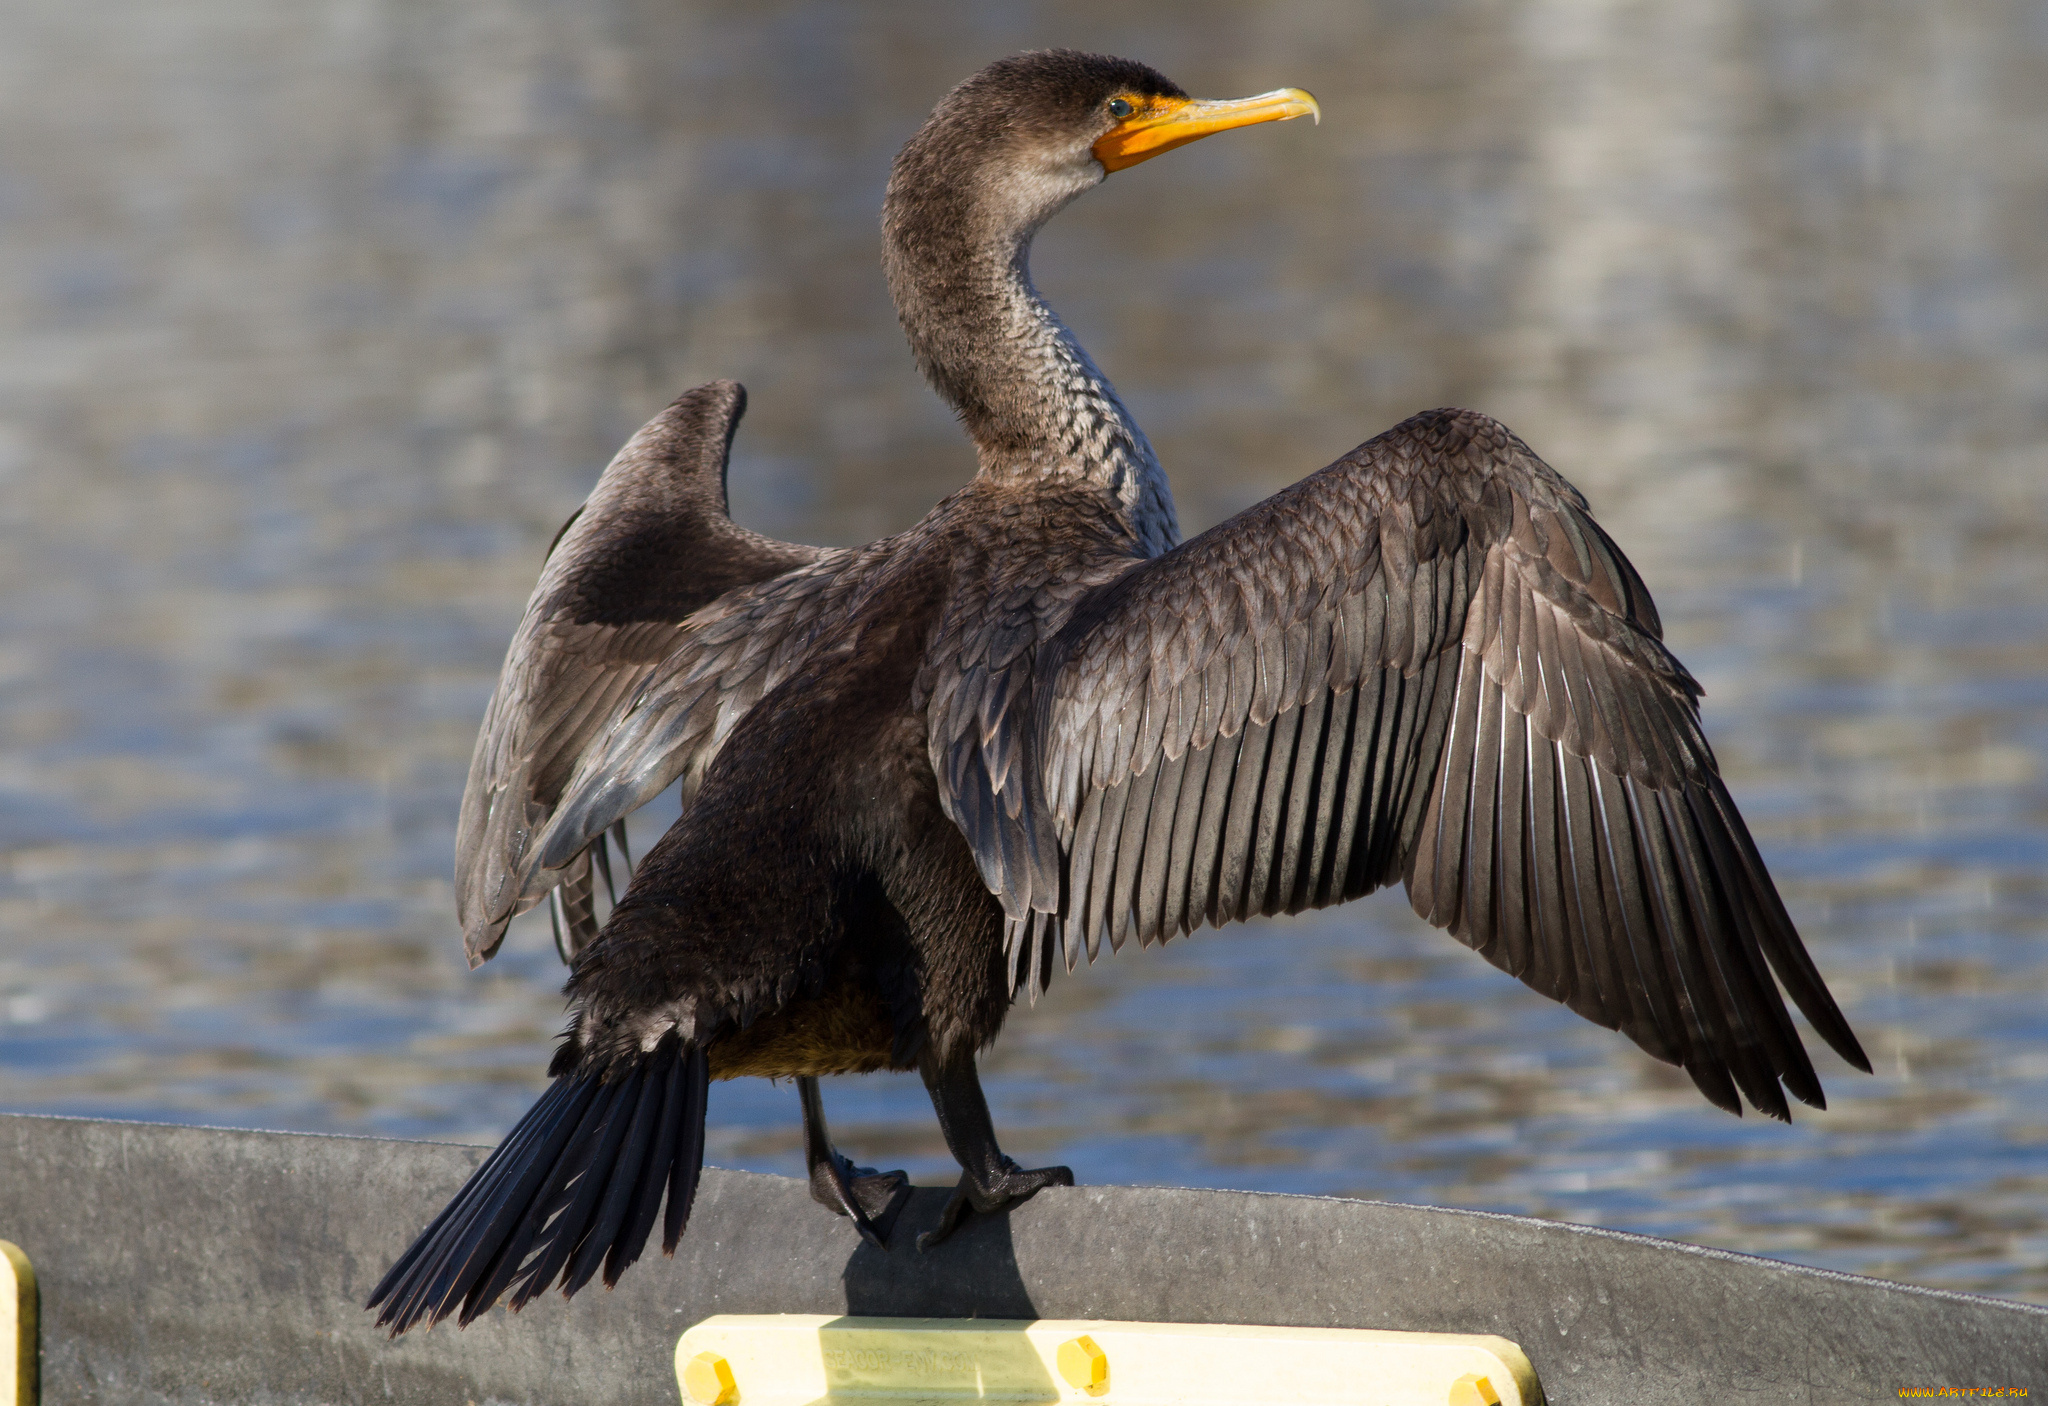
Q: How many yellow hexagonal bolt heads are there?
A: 3